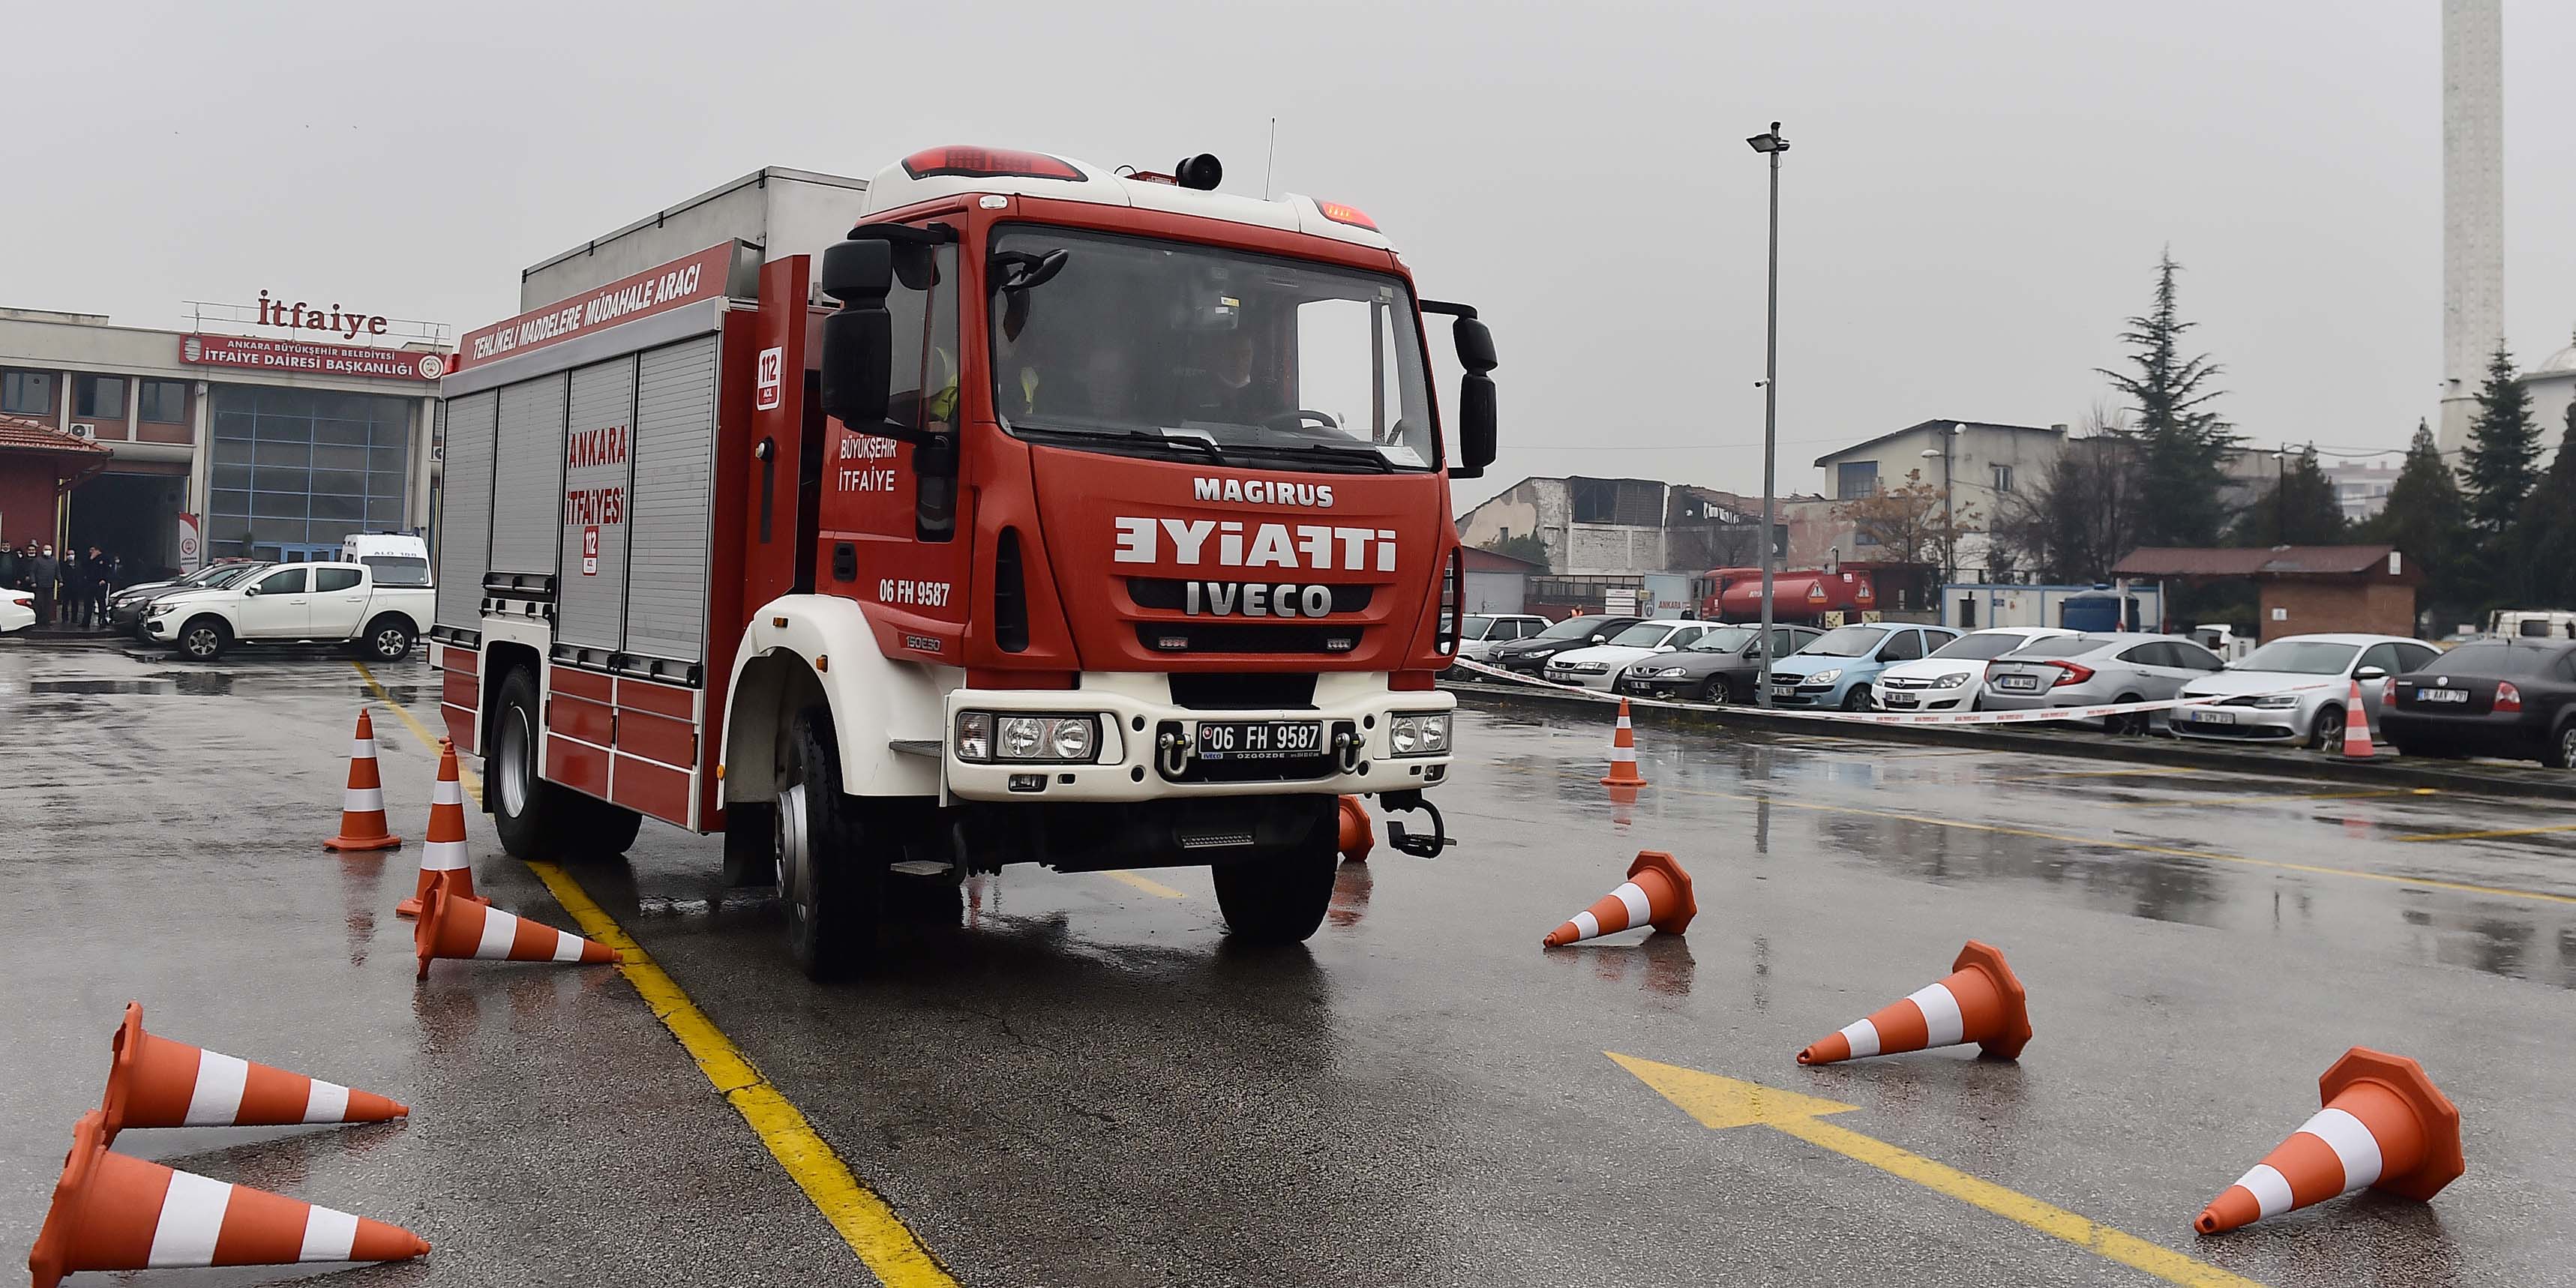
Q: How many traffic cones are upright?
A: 4